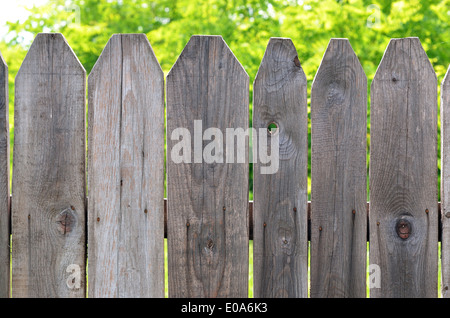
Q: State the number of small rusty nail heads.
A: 12